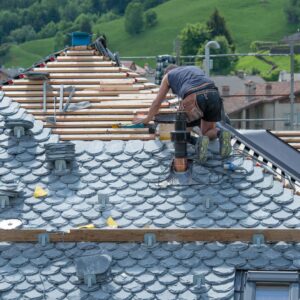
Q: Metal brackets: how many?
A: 10